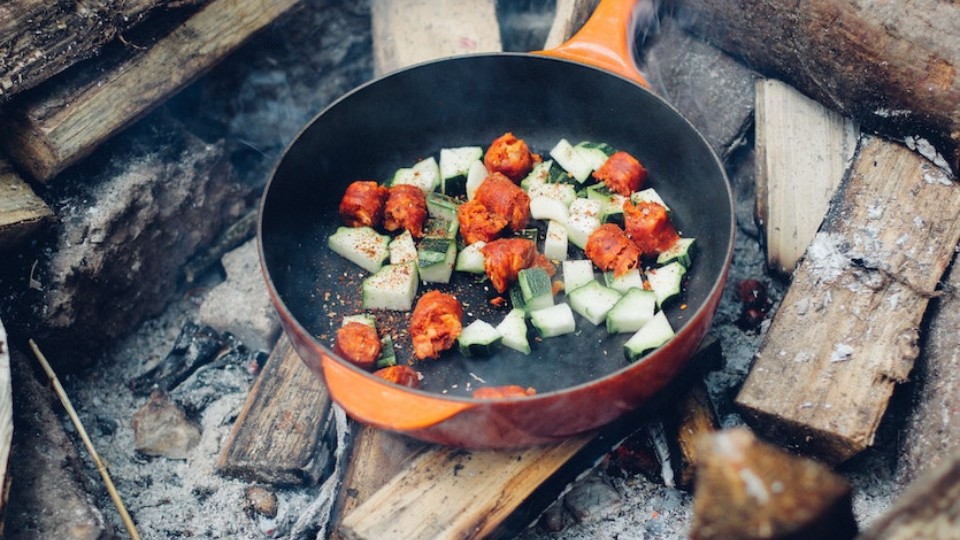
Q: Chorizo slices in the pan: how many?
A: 13